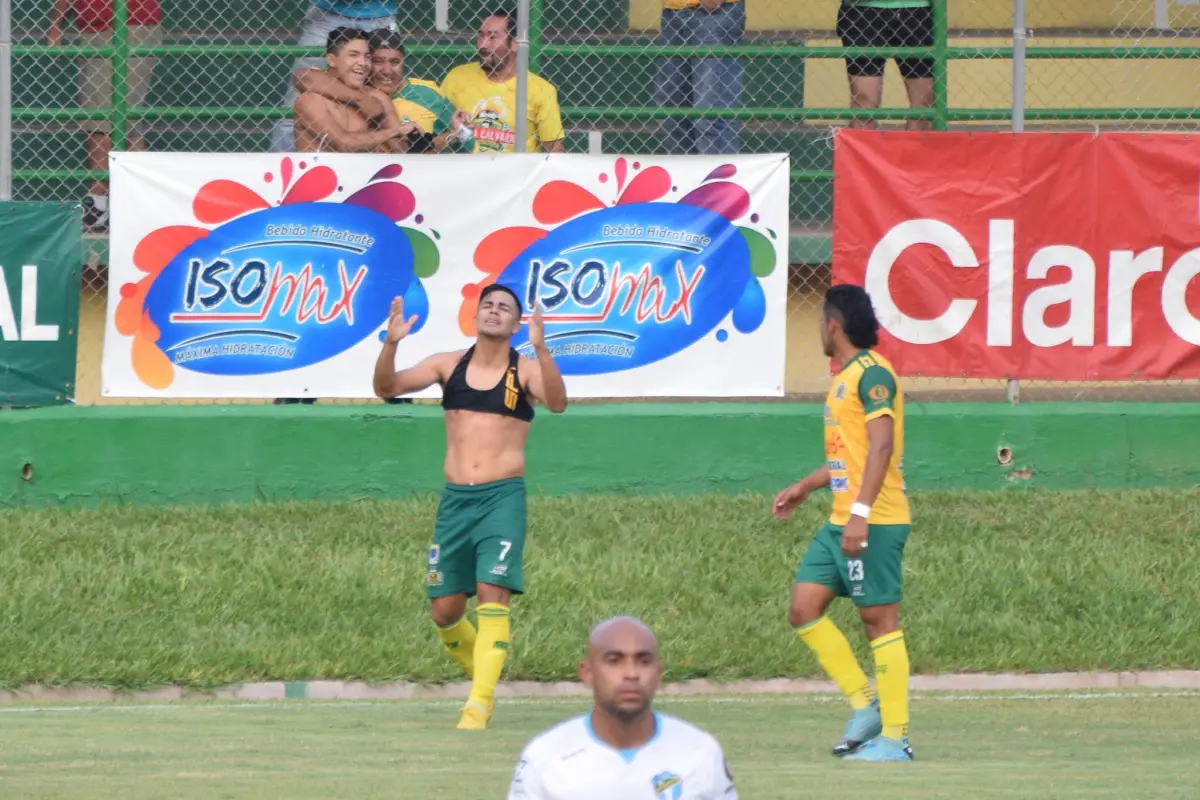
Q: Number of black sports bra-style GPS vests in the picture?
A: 1